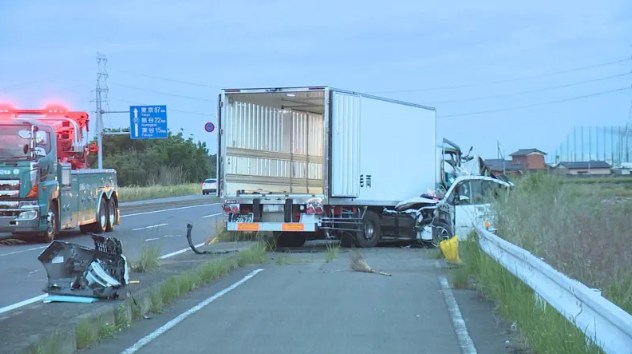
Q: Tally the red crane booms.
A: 1